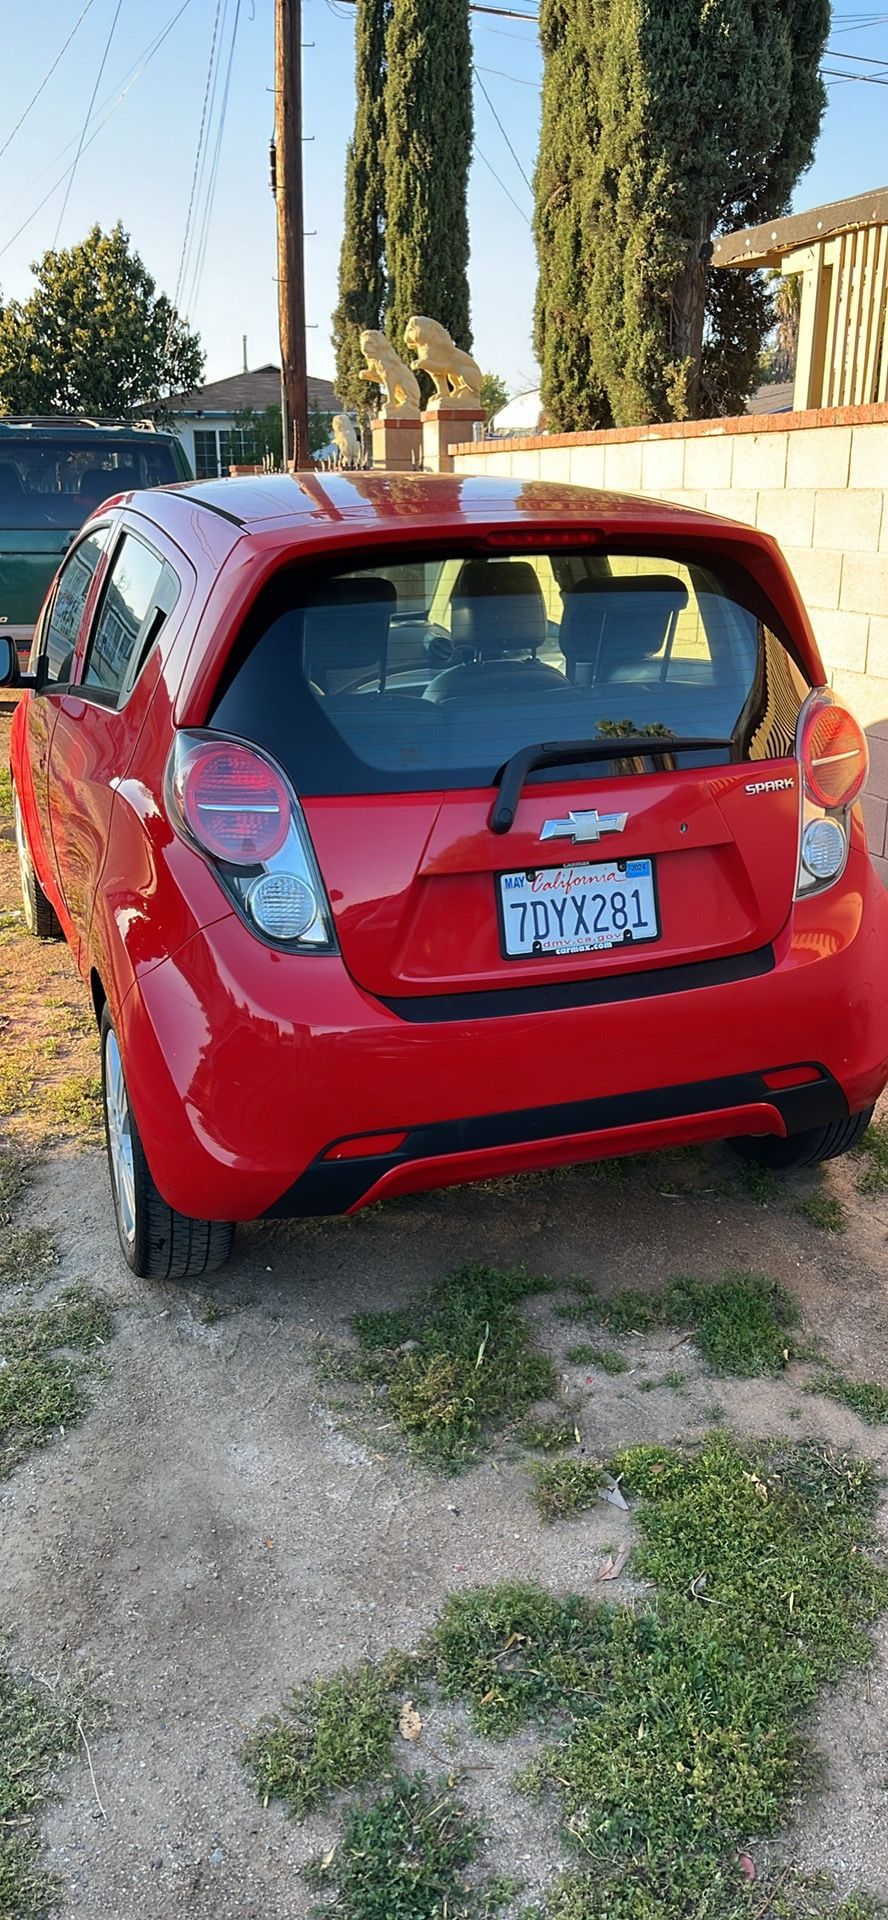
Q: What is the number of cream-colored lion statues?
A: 3